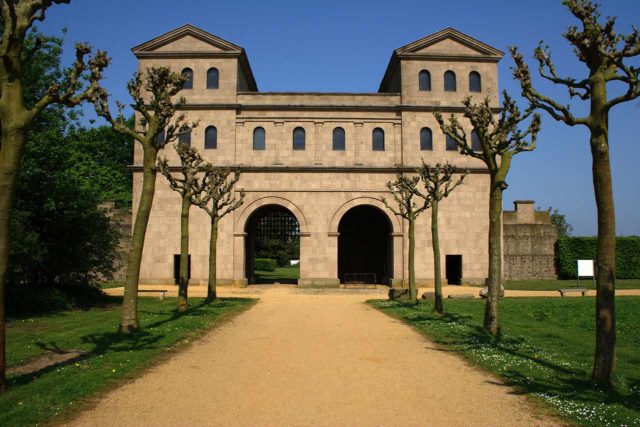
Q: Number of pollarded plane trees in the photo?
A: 8